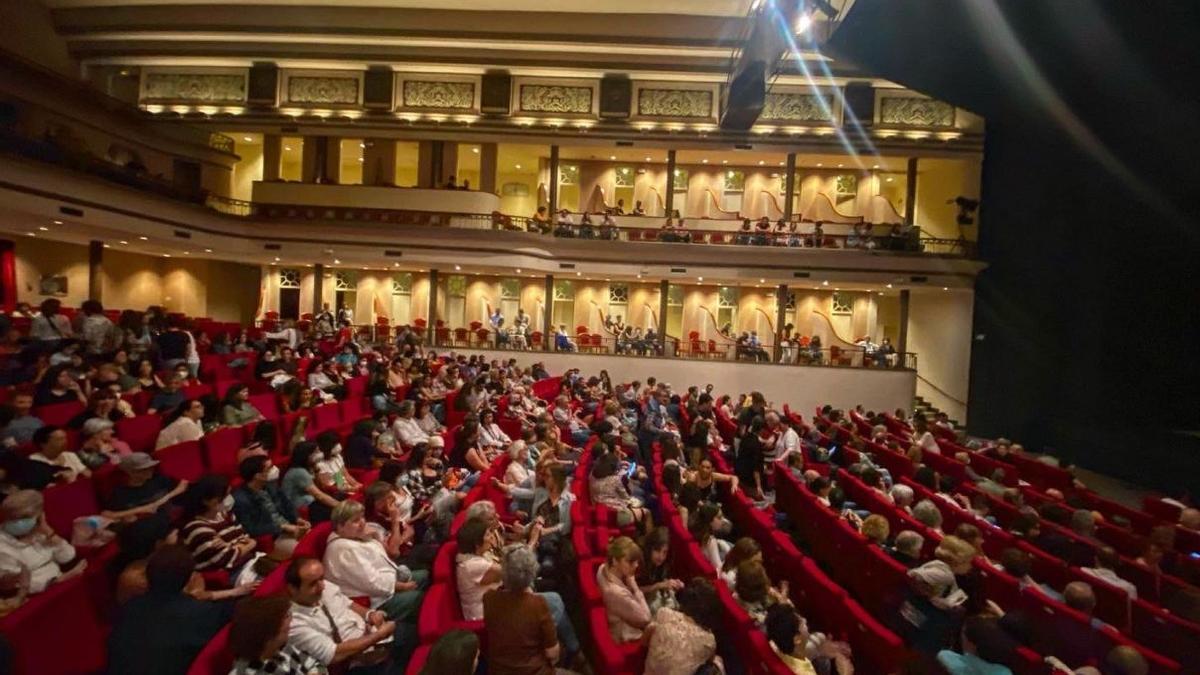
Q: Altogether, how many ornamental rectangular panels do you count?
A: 7